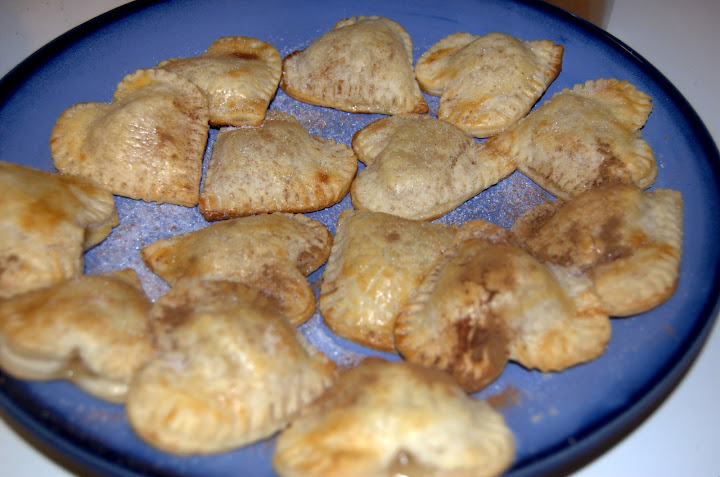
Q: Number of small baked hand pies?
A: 15